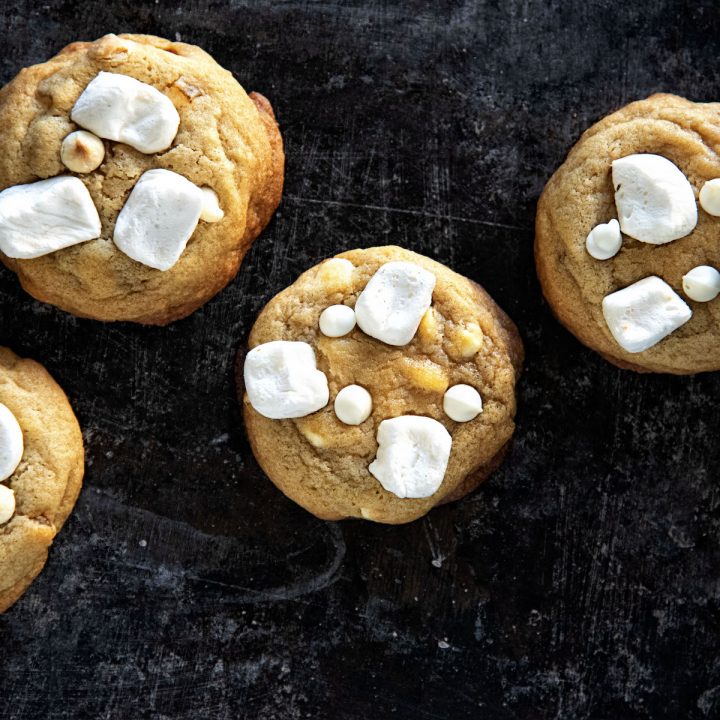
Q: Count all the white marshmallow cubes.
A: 9